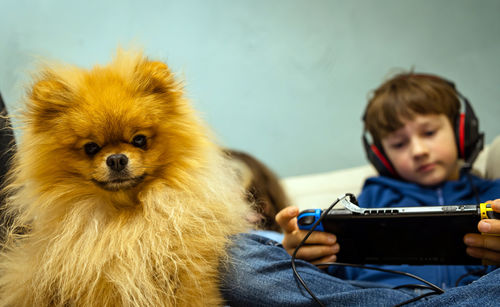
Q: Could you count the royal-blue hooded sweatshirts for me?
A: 1